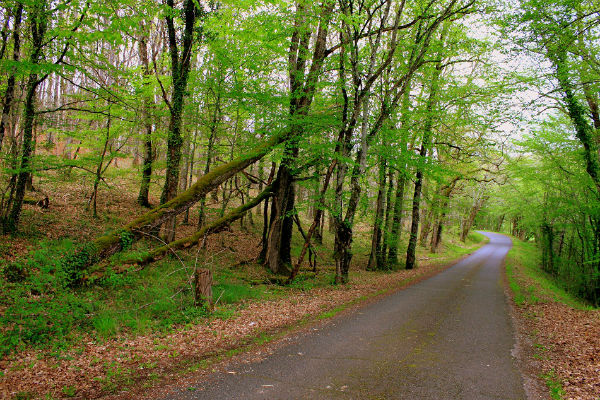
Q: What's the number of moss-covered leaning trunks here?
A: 2